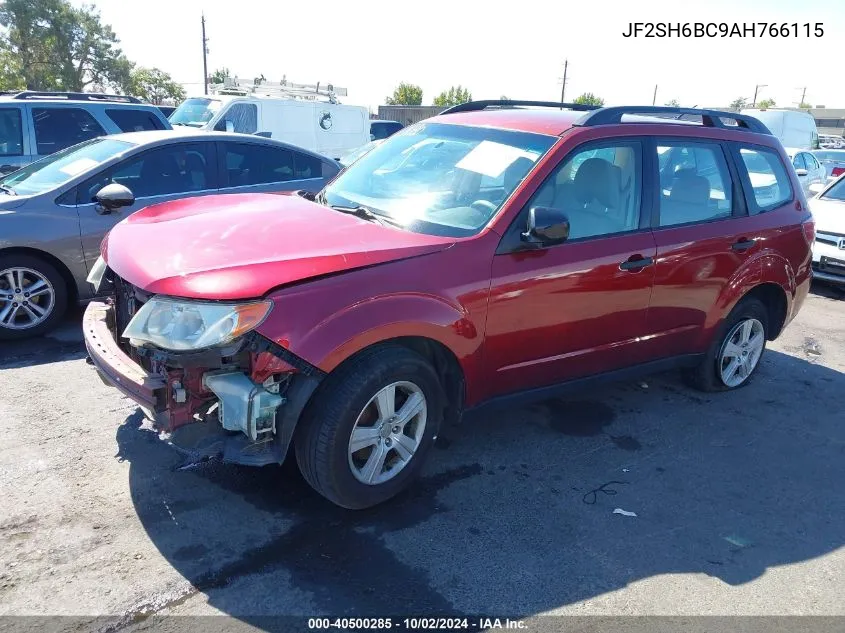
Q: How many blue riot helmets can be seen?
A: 0